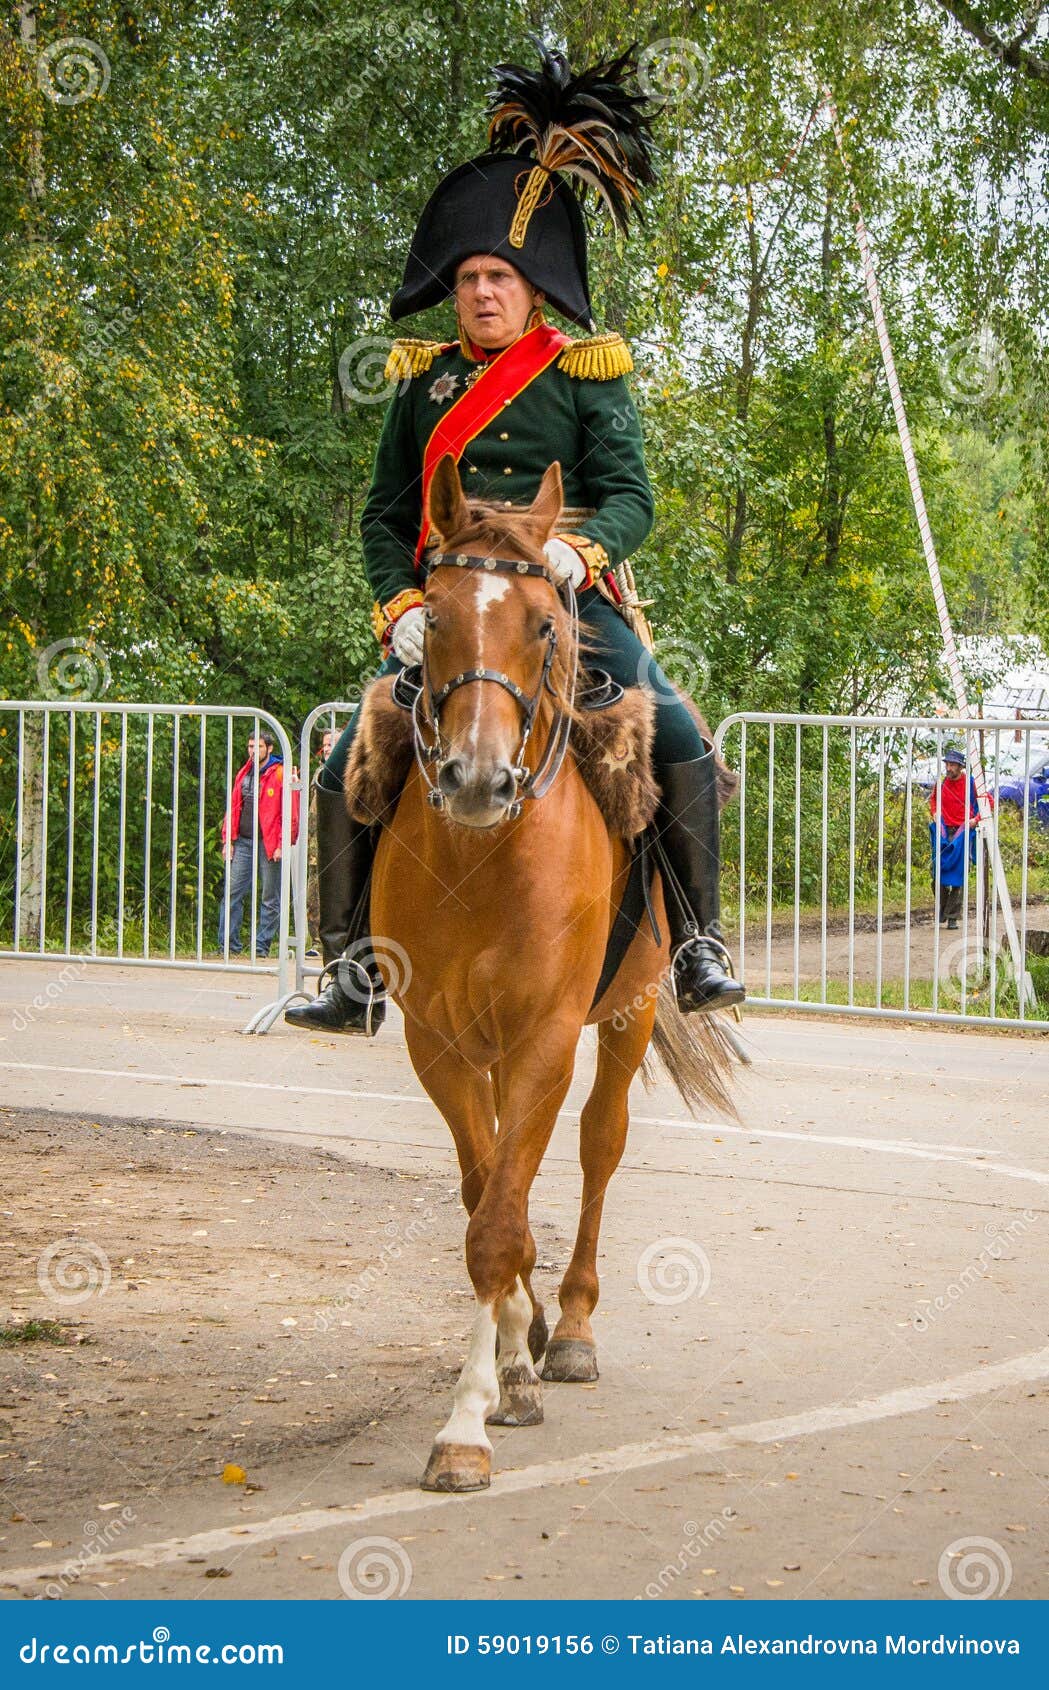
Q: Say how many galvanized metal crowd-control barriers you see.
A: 3